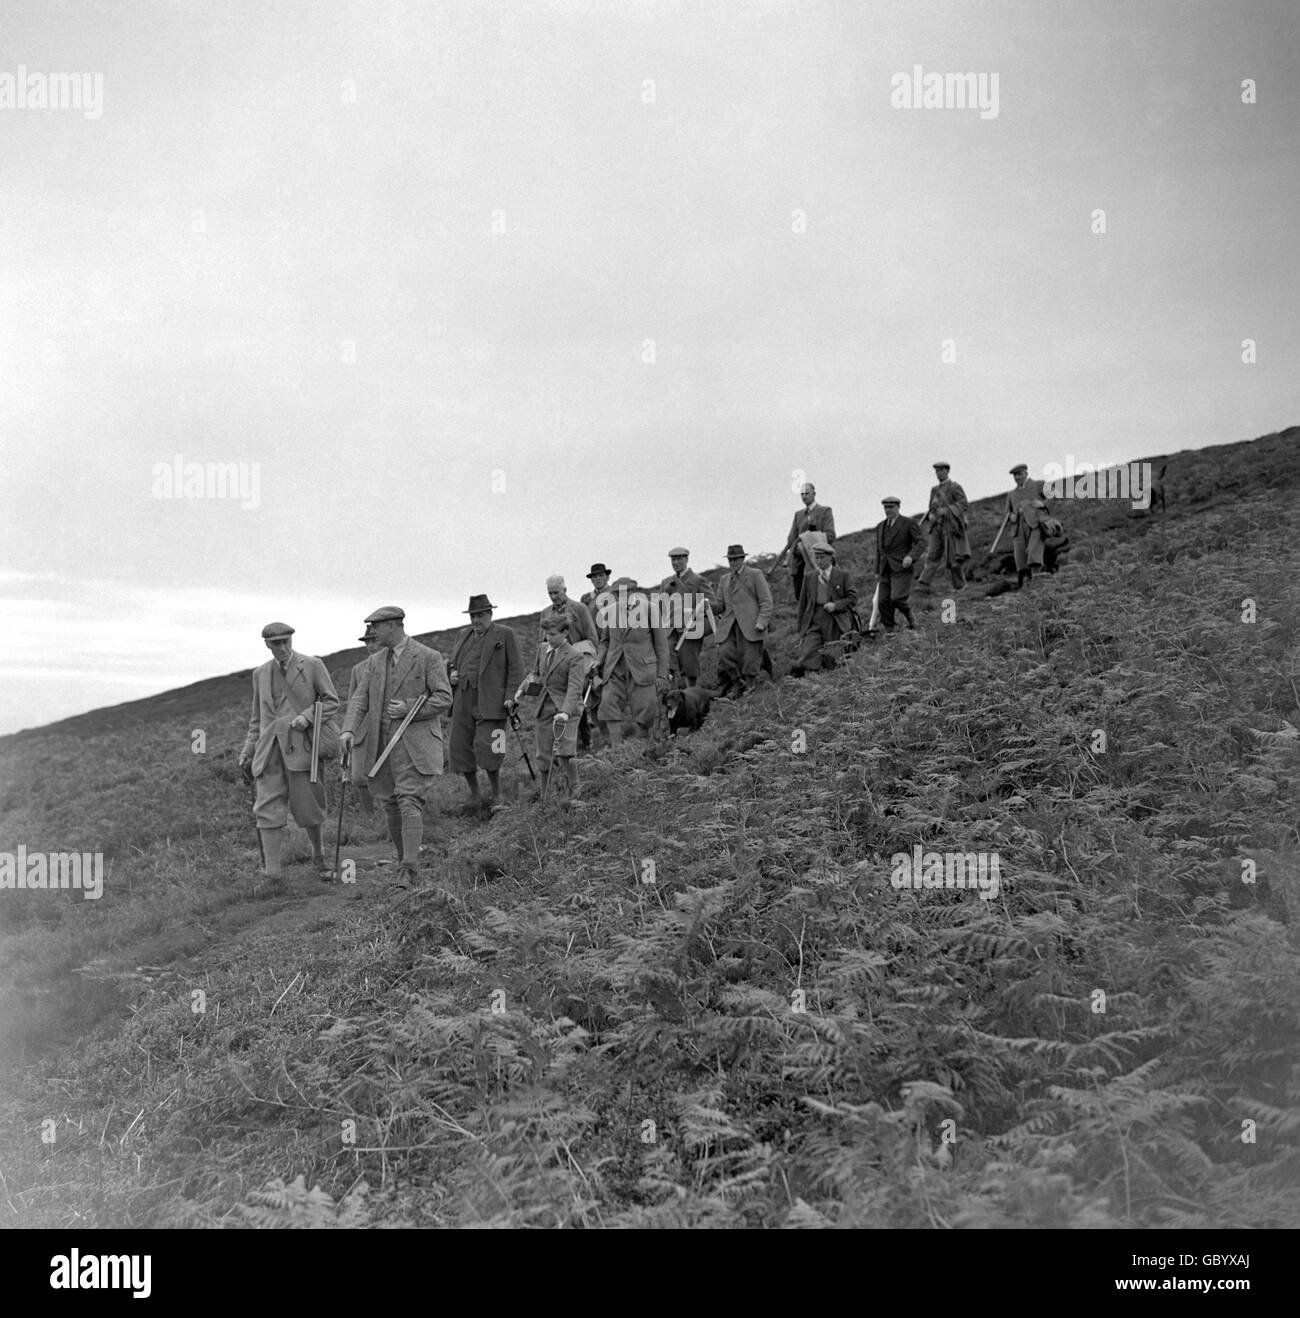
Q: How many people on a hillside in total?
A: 15